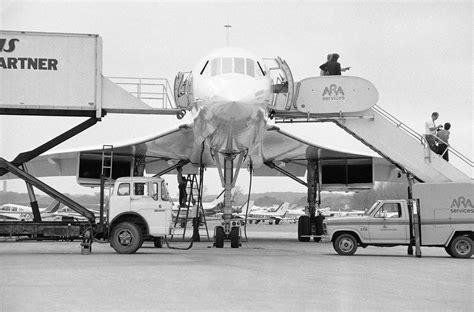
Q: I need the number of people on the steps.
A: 2